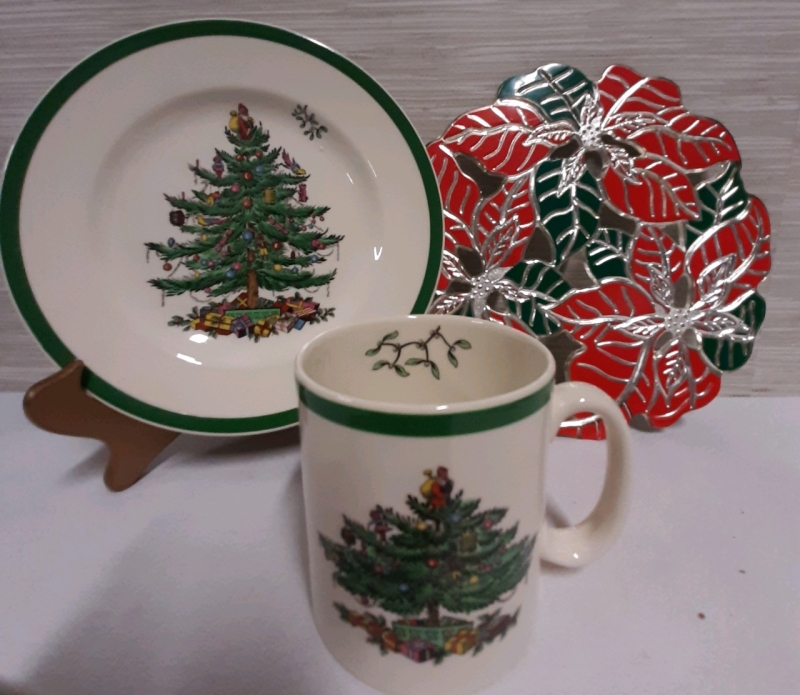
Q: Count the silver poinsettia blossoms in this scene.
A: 3